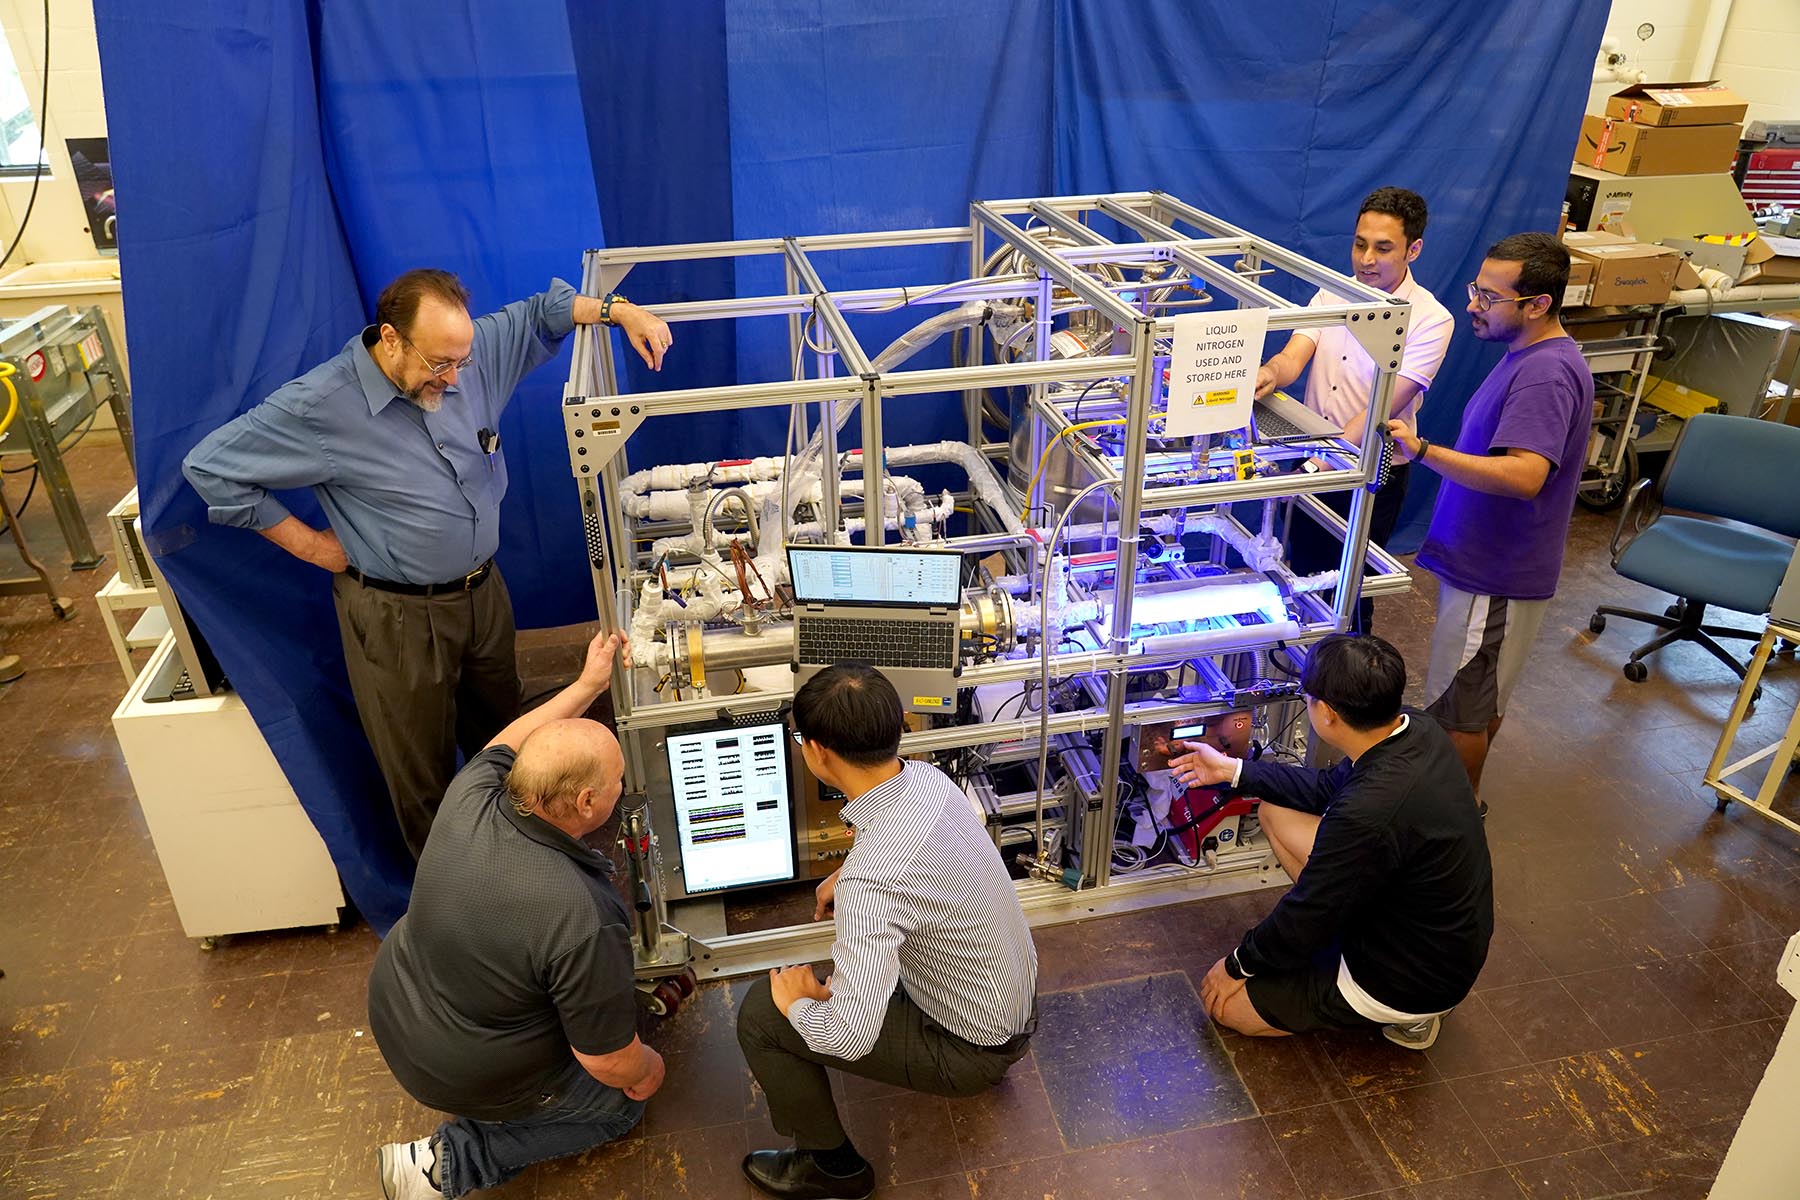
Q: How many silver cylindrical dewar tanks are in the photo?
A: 1